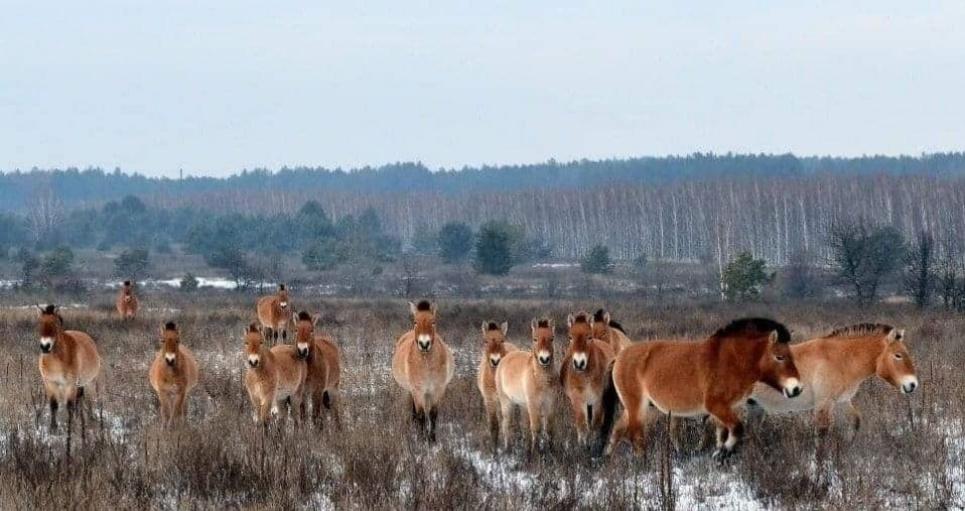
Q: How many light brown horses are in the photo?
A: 13